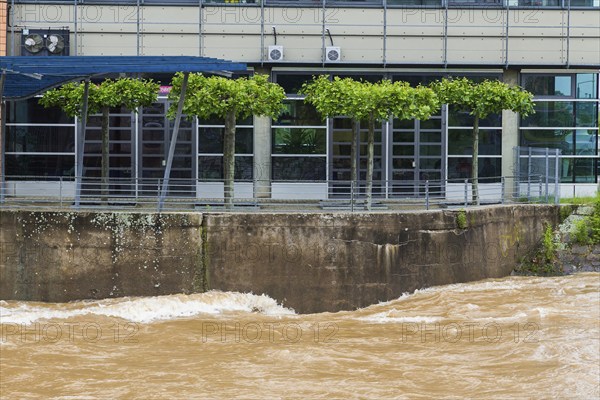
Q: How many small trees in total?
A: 5